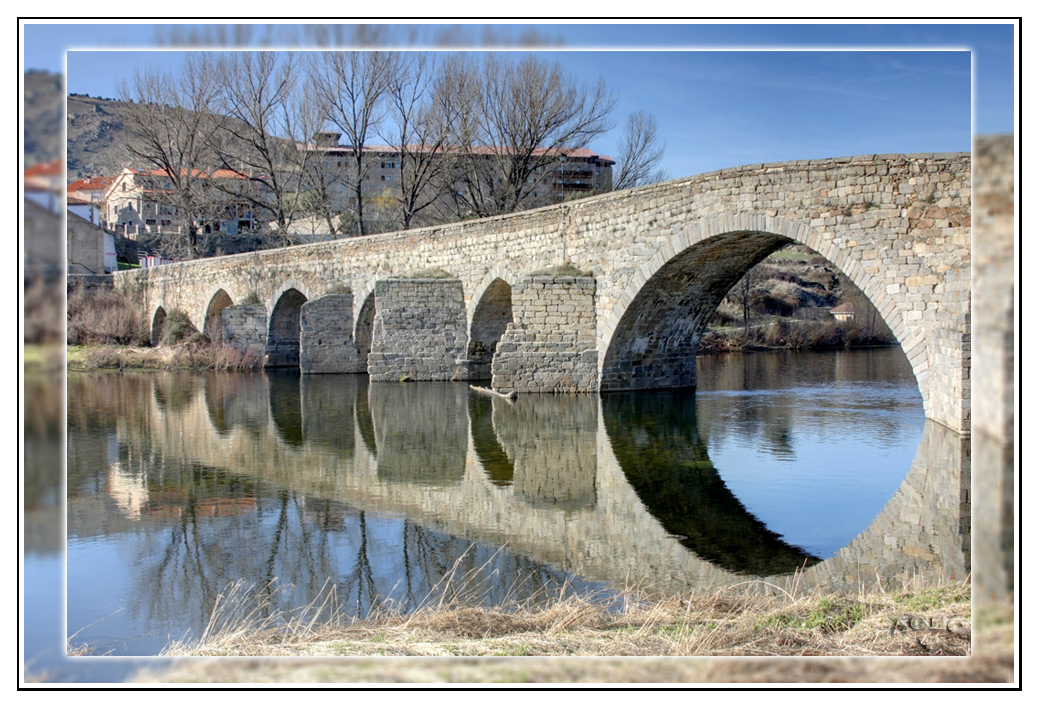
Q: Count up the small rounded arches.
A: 5